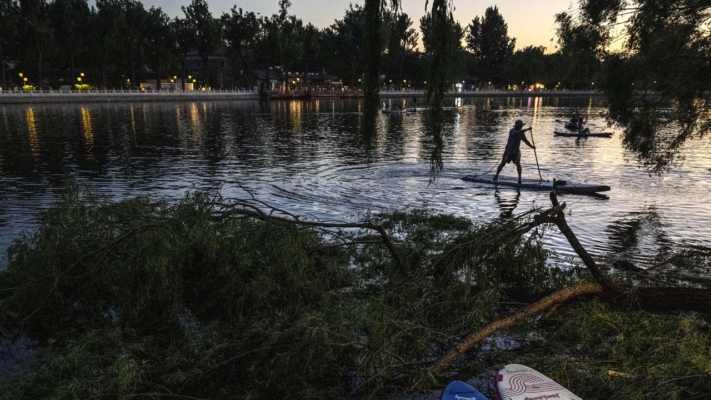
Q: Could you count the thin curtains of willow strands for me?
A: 2